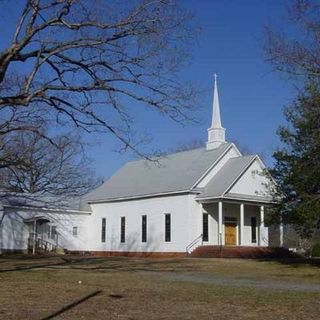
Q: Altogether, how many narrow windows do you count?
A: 6